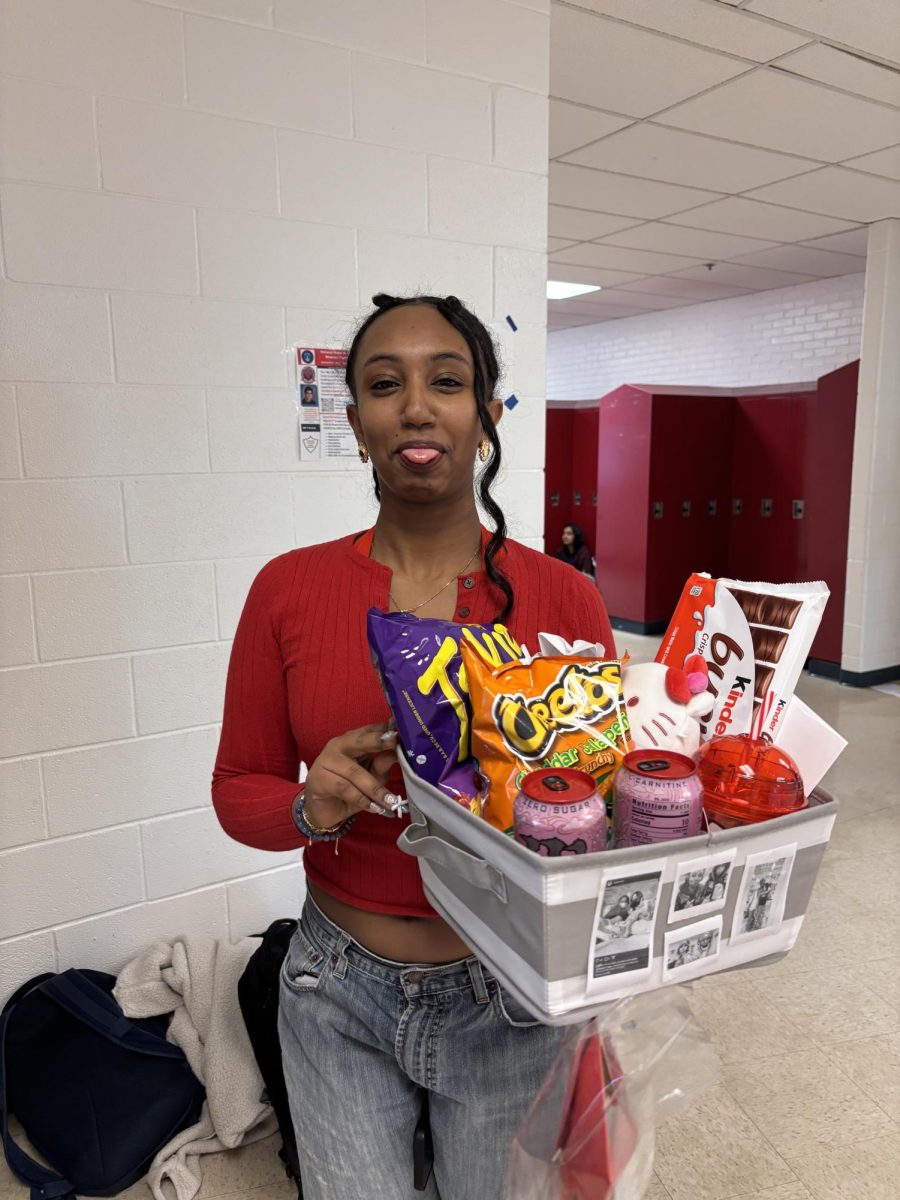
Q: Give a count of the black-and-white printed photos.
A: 4